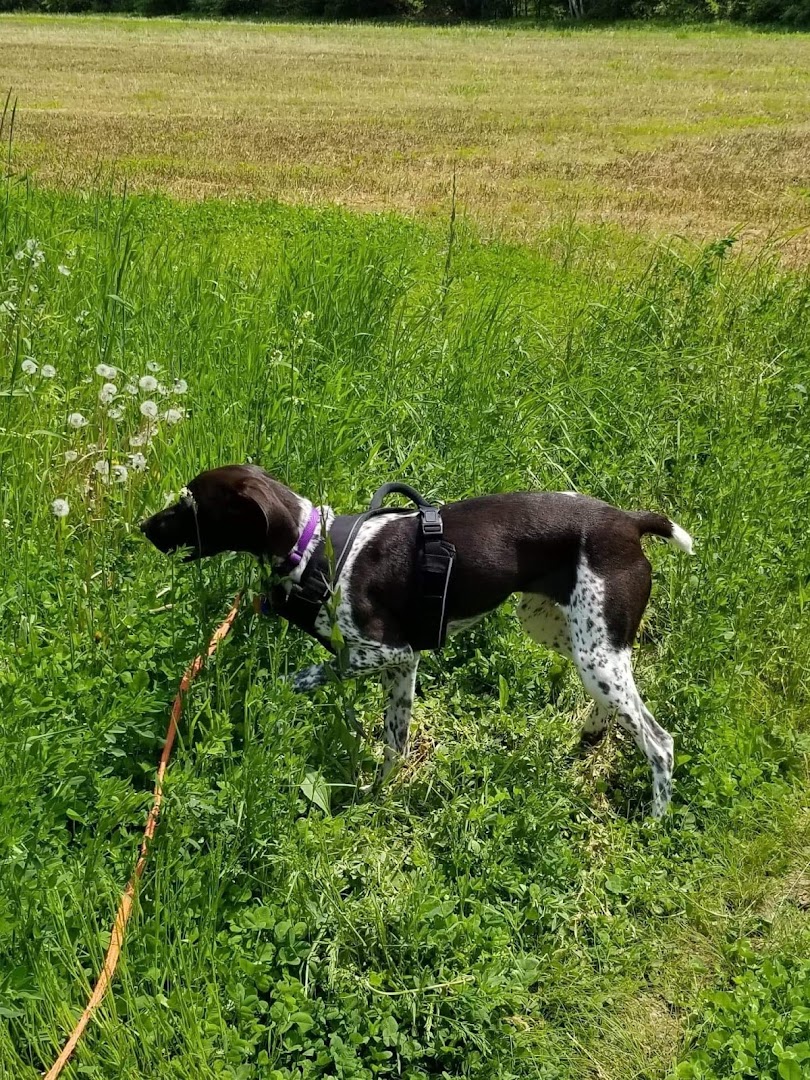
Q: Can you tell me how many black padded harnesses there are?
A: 1